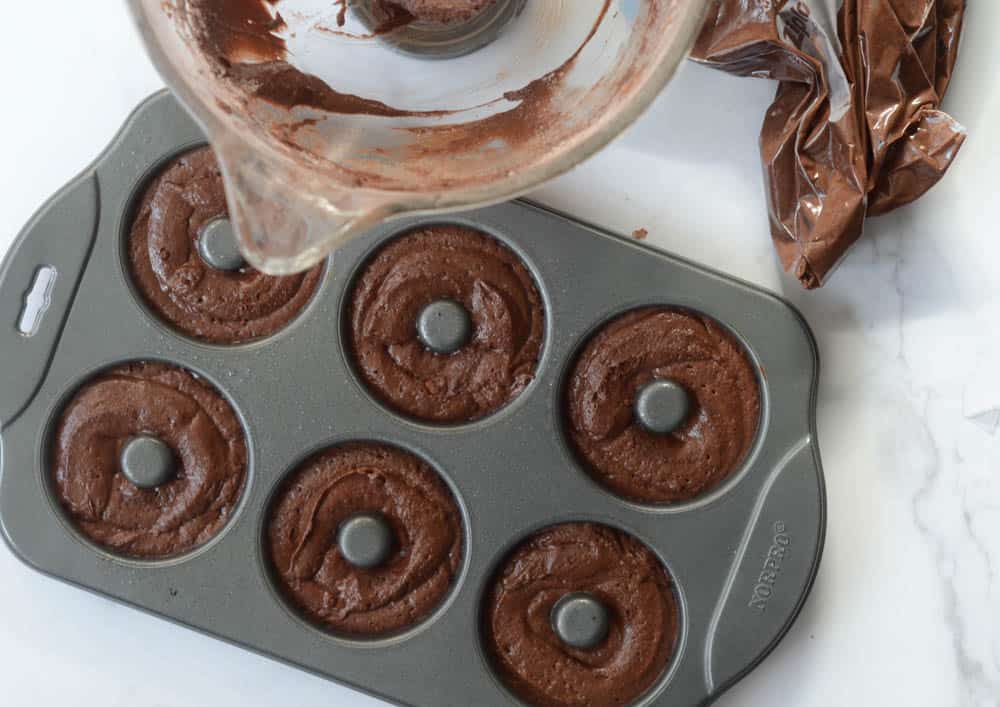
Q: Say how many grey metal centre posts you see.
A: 6